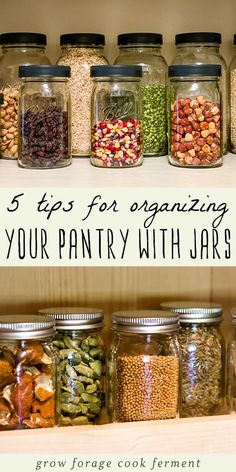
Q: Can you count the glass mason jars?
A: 13